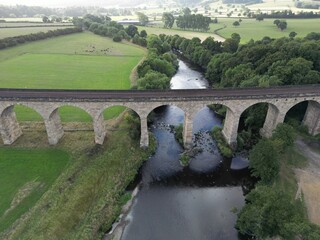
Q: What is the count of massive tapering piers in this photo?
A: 8